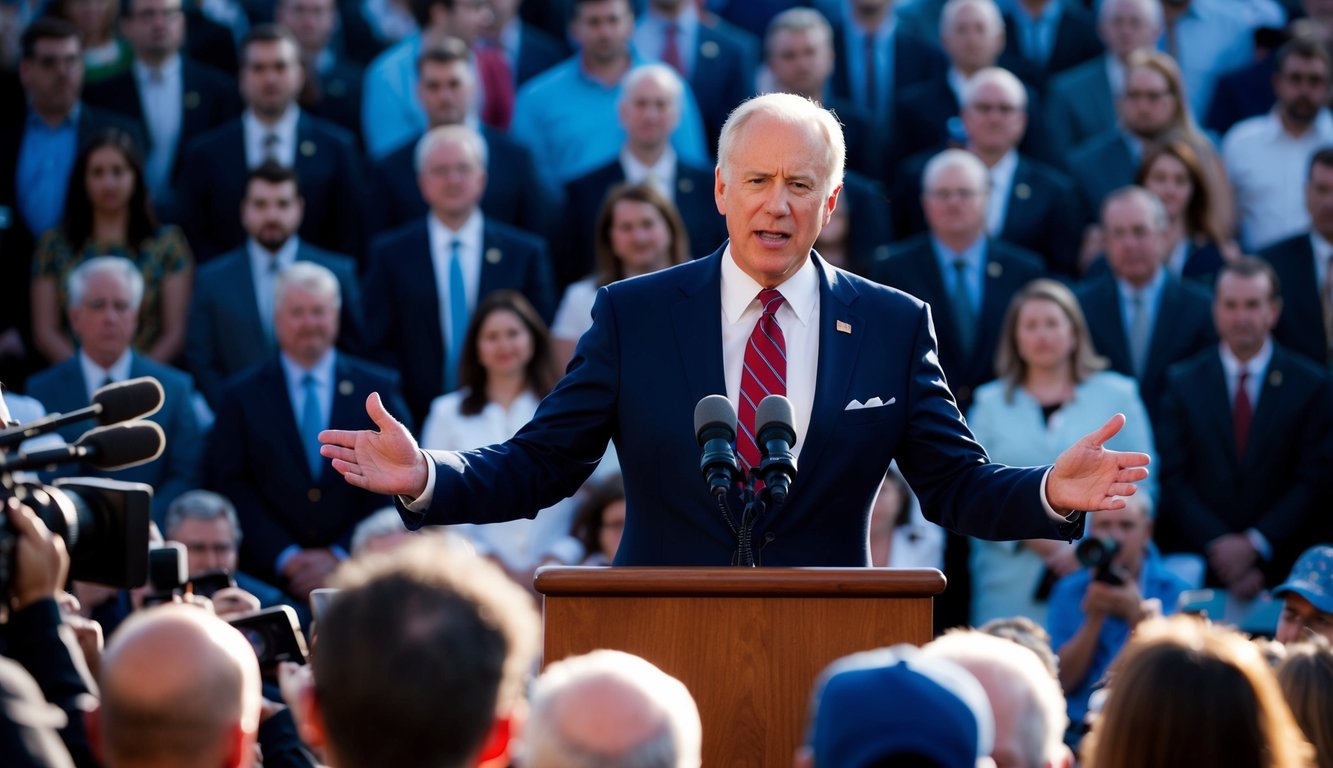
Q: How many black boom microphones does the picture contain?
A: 2